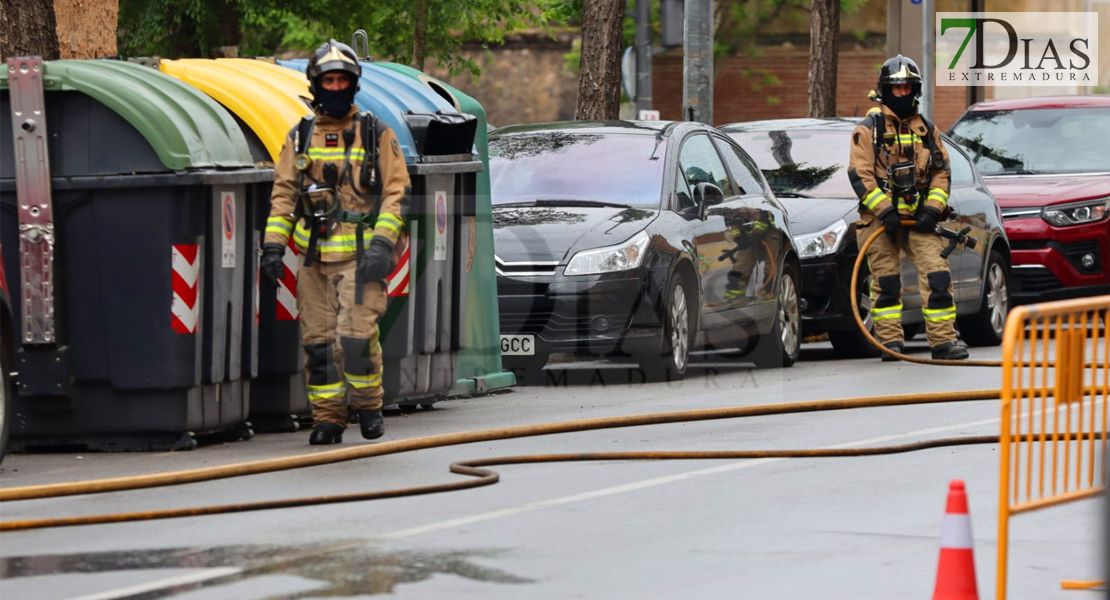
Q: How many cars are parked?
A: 3